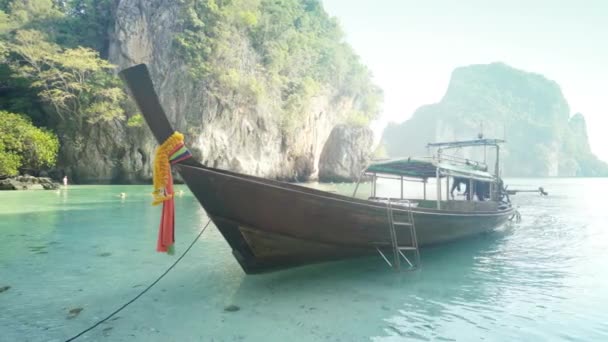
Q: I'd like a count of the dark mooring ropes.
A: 1